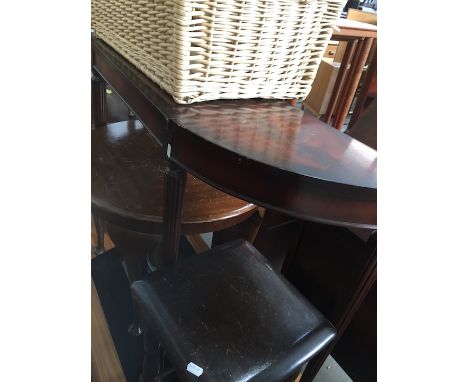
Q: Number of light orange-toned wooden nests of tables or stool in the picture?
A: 1